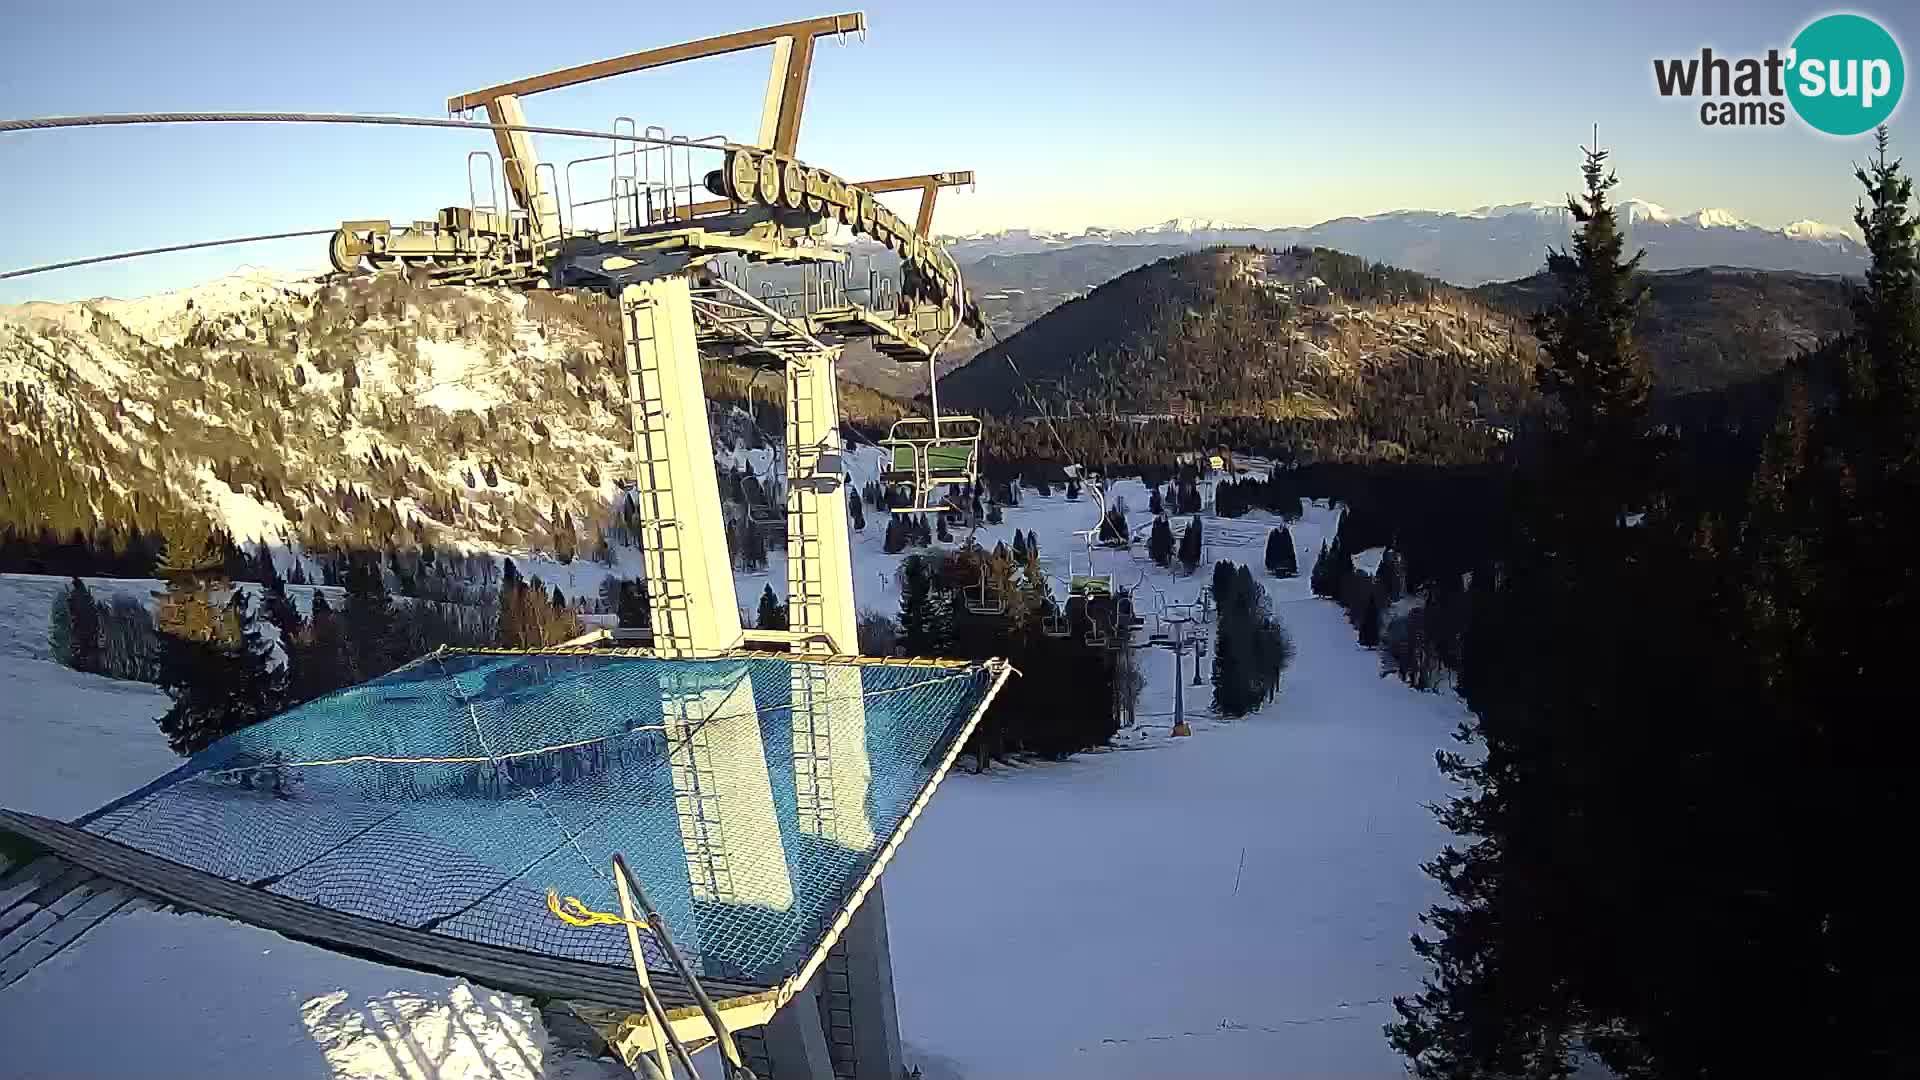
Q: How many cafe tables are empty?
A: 0